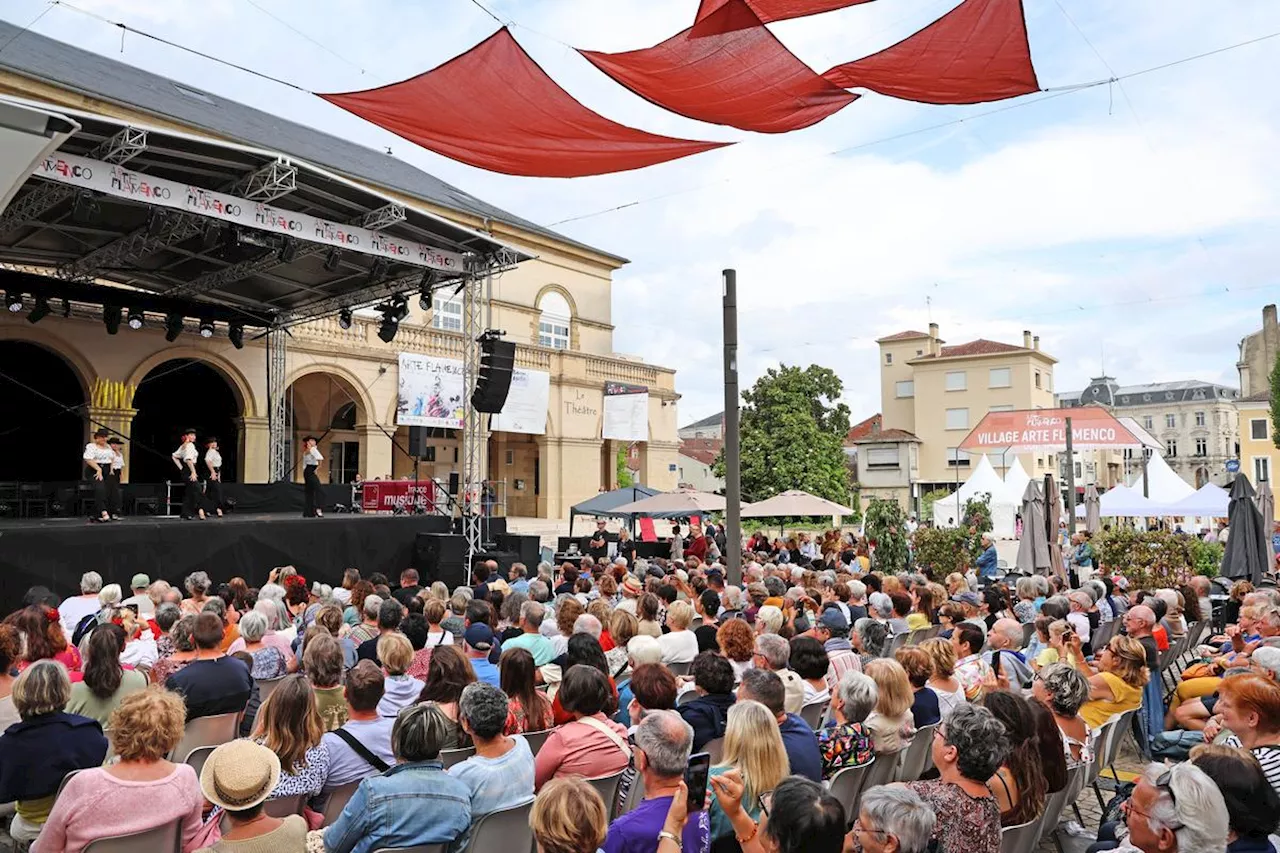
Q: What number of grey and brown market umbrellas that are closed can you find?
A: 5